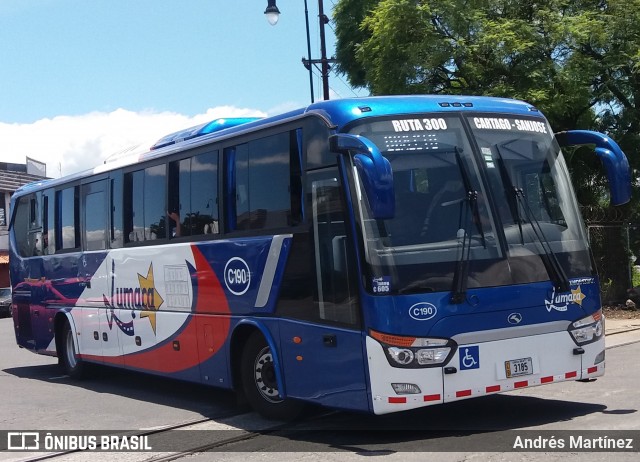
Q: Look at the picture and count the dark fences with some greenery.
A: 1